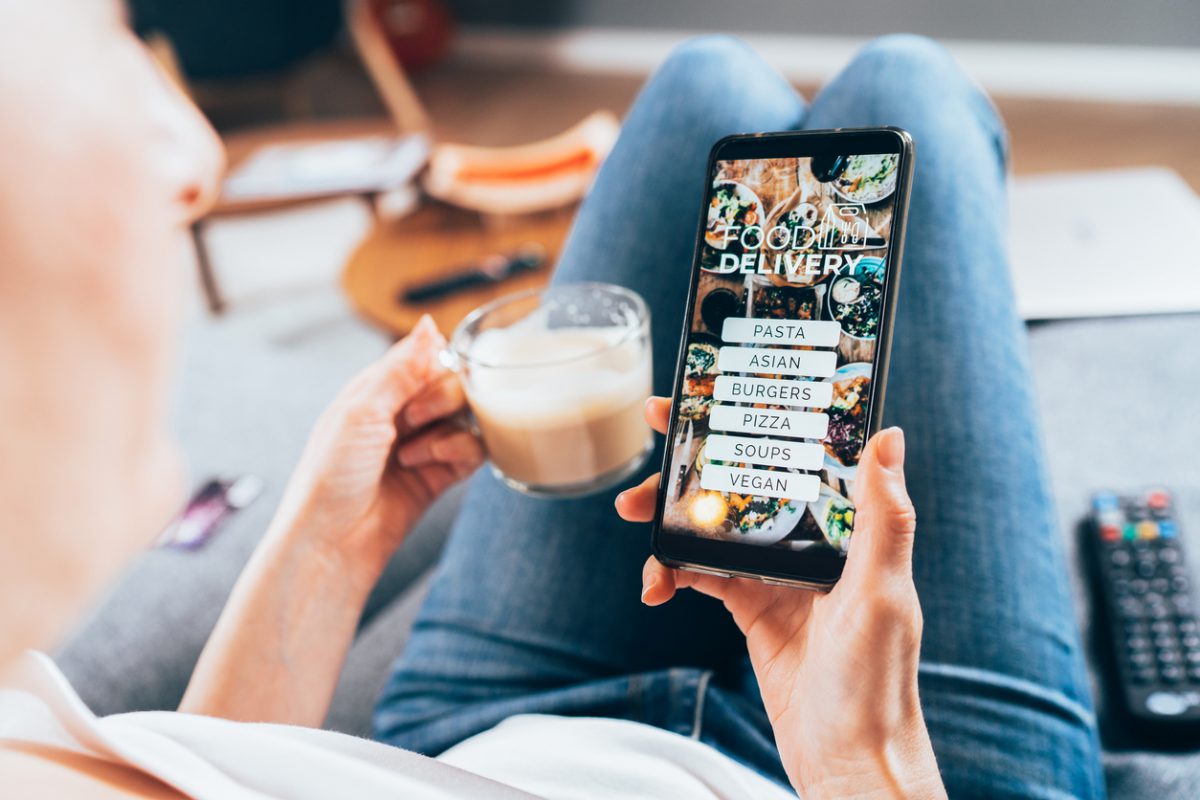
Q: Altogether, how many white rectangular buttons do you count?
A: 6